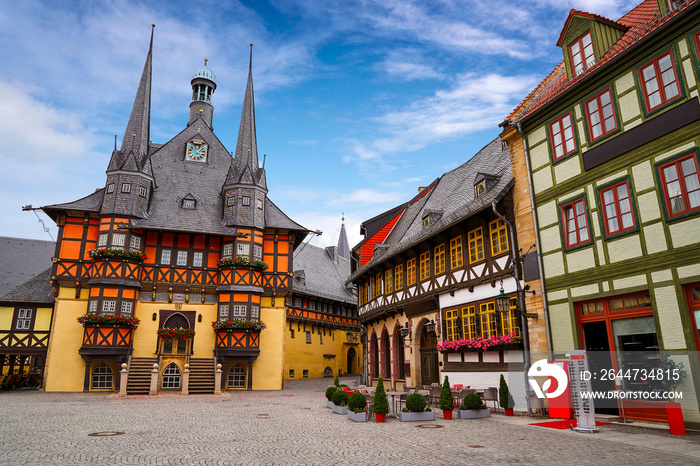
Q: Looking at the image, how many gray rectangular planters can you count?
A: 5